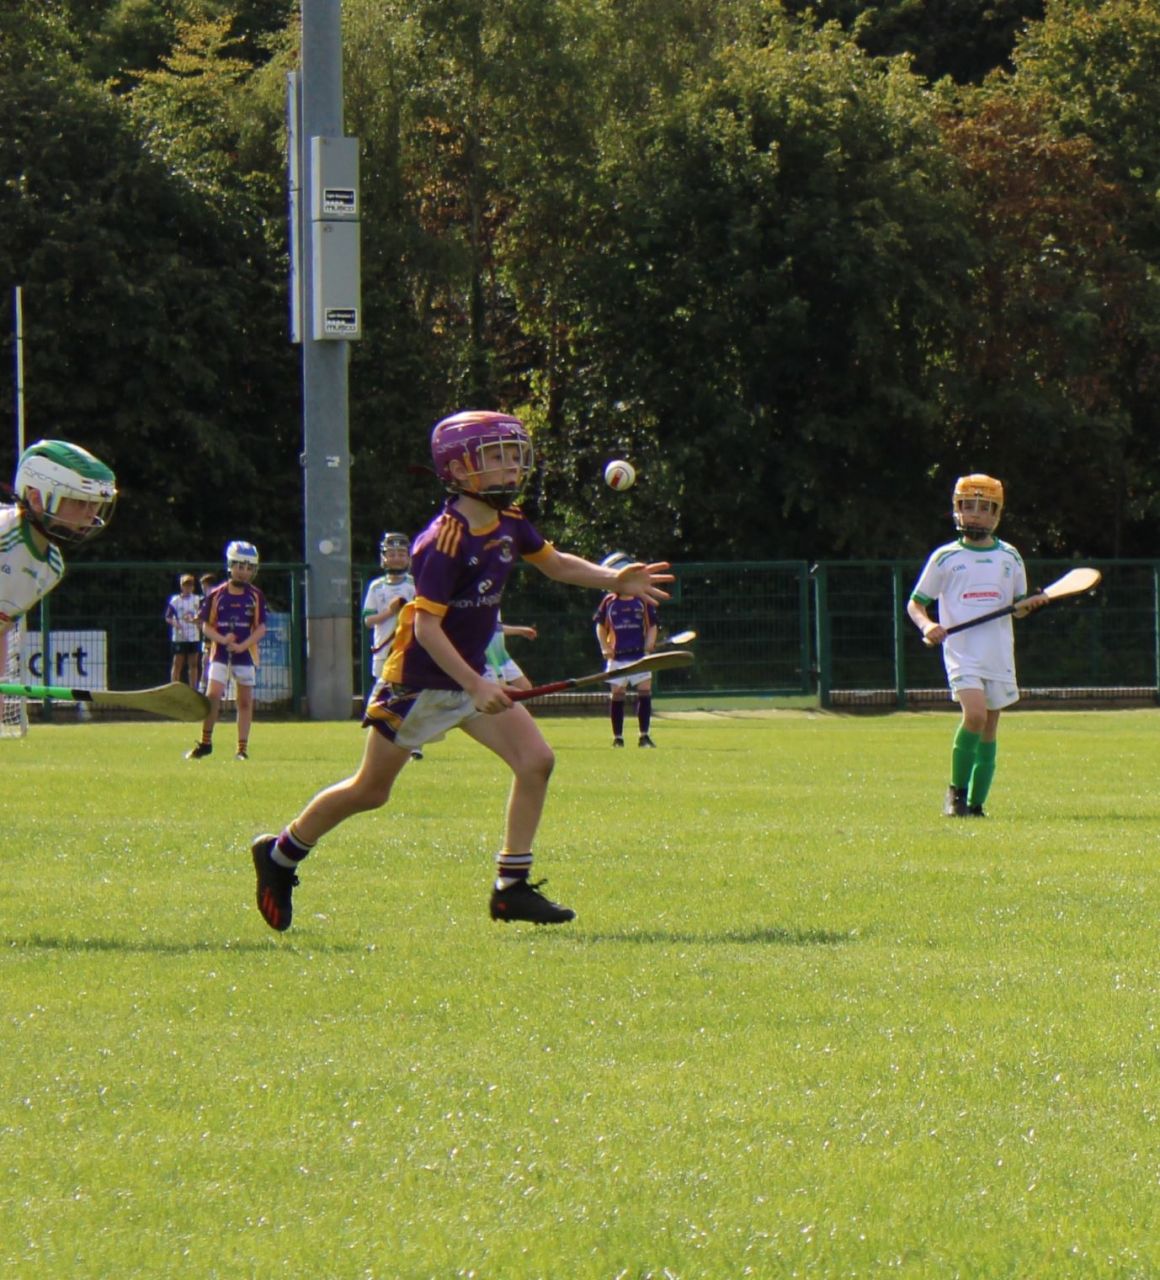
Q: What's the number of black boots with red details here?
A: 2